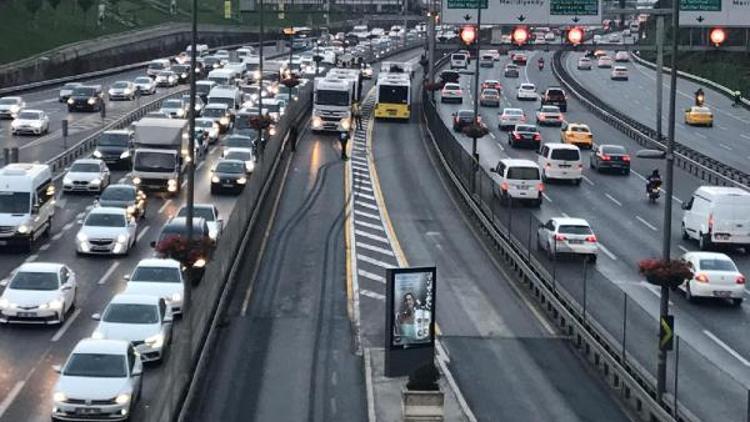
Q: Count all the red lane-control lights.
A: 4